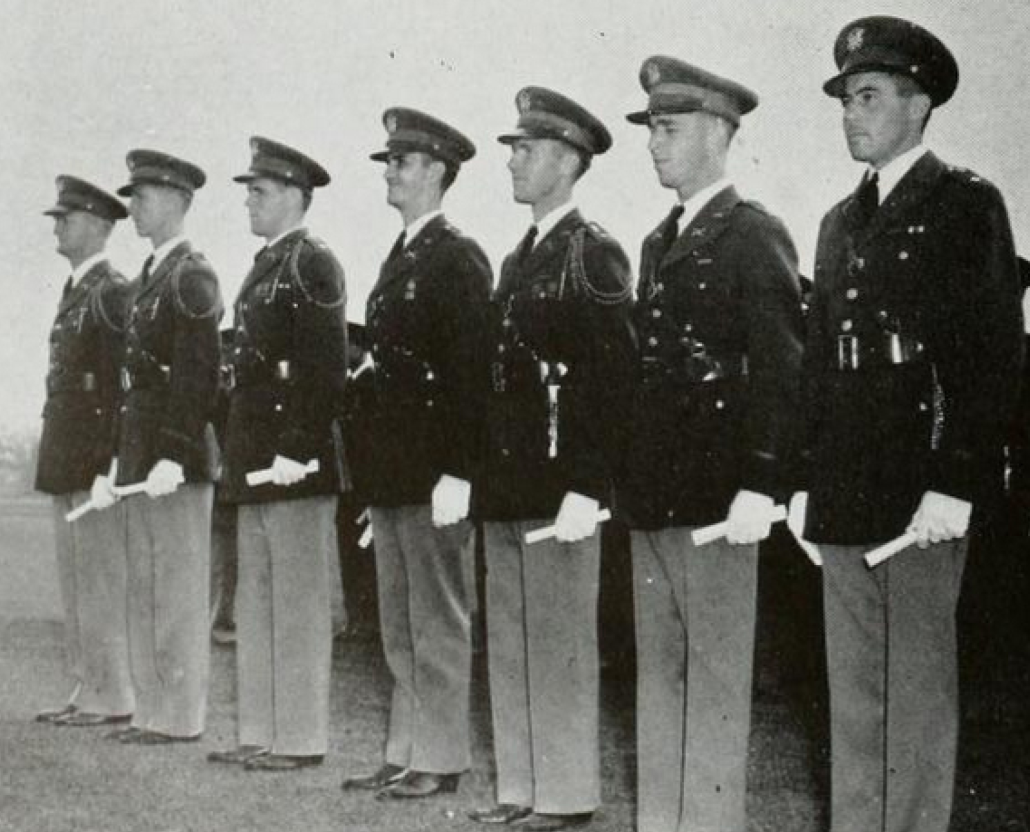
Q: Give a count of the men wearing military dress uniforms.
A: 7